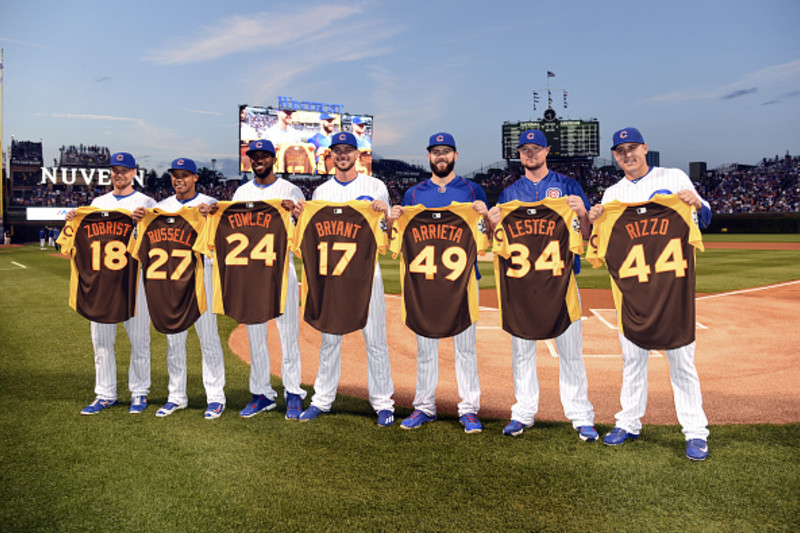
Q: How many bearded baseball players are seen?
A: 5